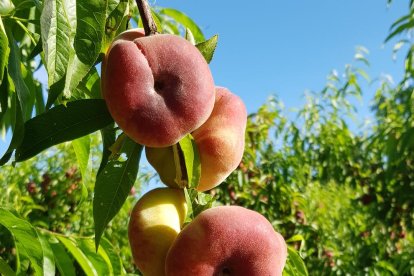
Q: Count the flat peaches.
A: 4